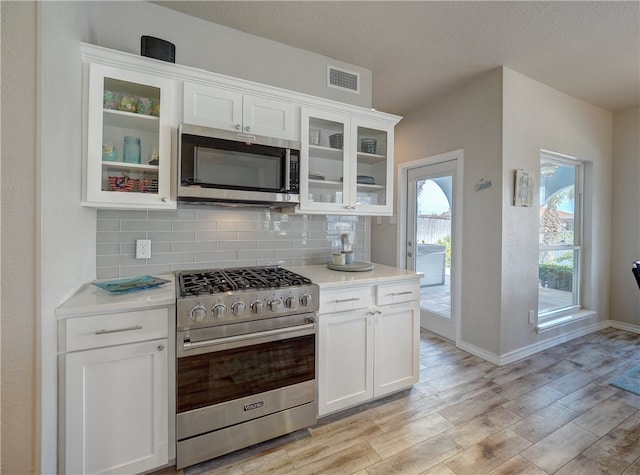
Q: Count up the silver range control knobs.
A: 7